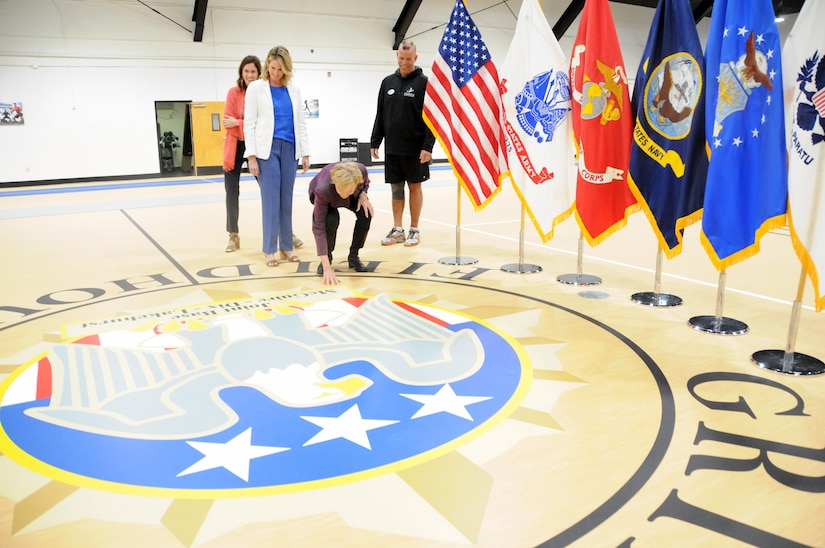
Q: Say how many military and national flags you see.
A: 6